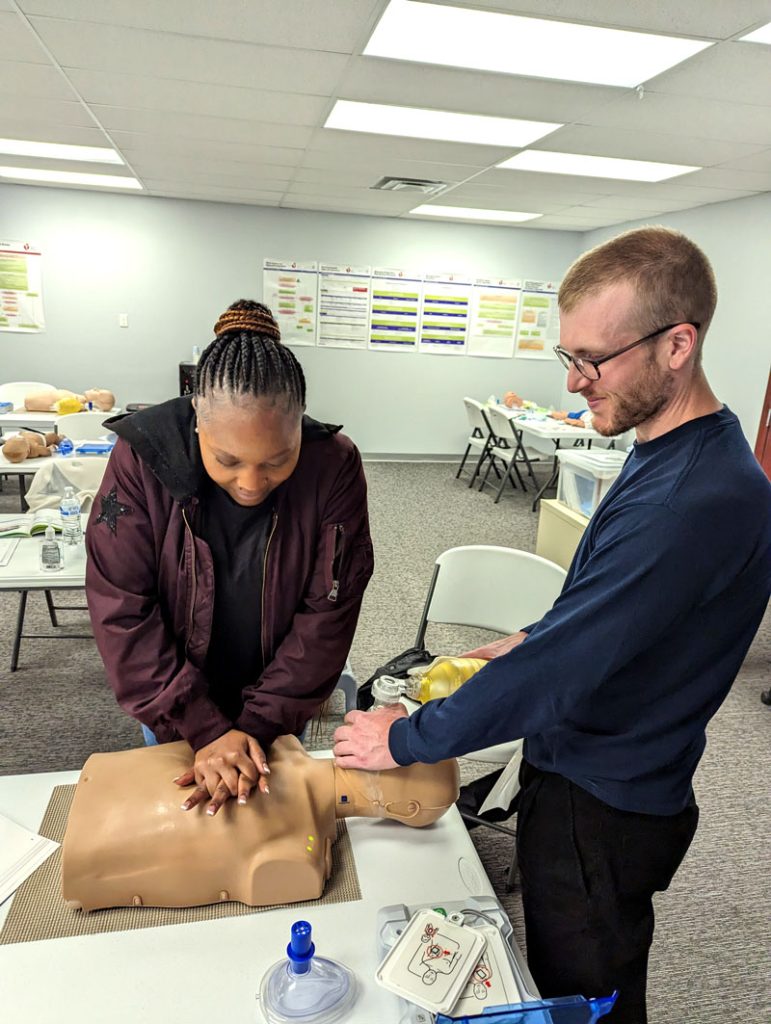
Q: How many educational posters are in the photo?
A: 7